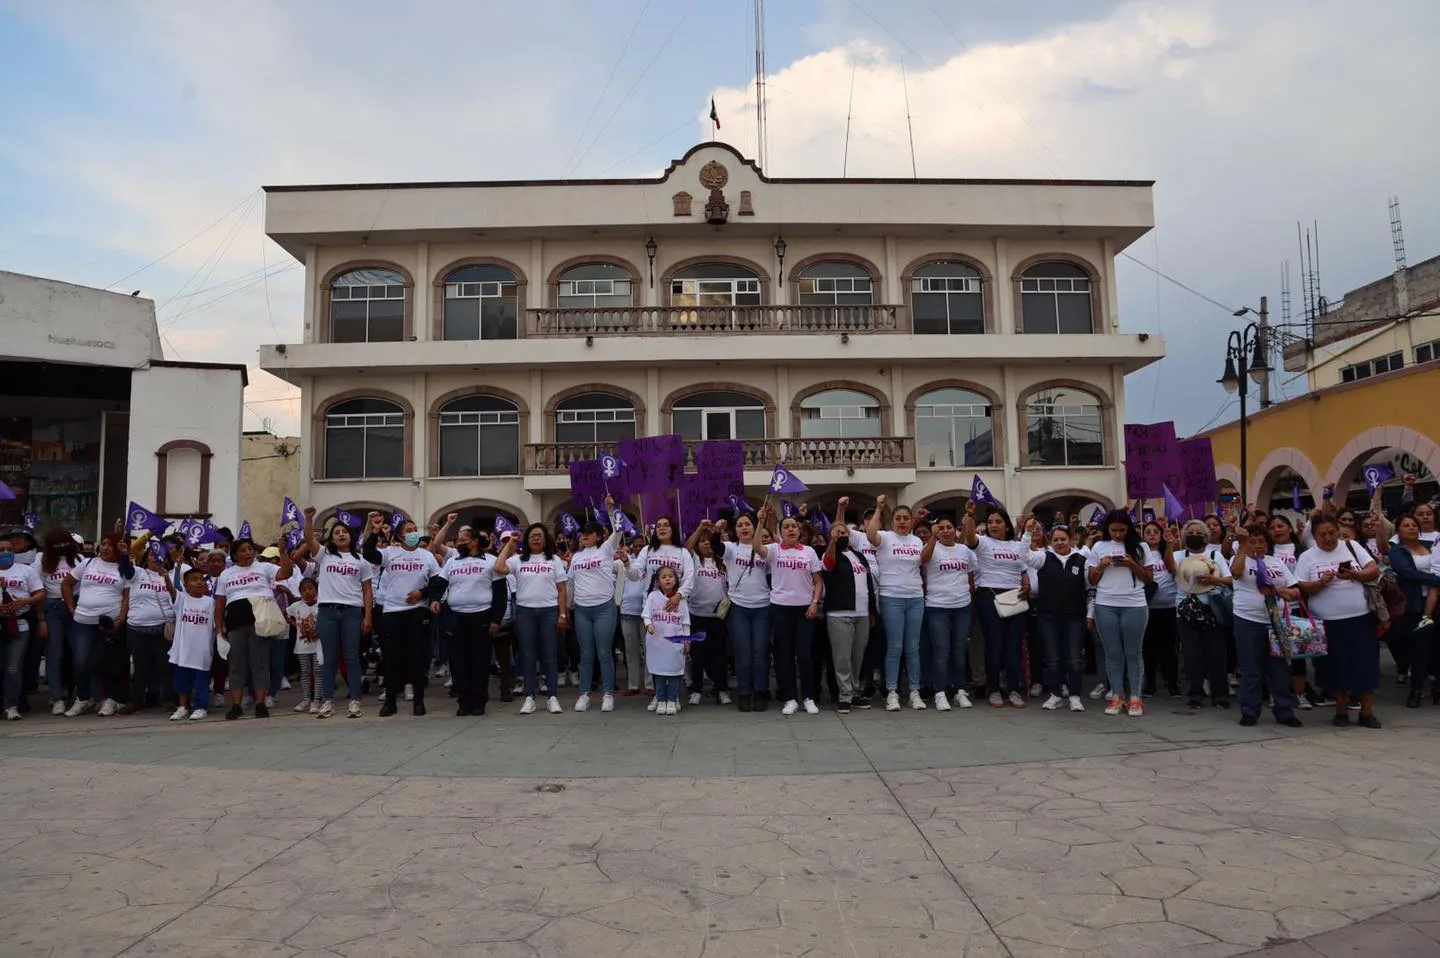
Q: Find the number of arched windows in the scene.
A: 14